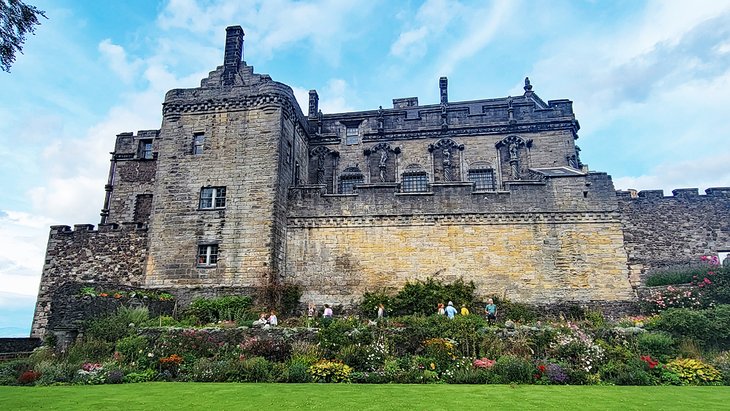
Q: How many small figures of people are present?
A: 9